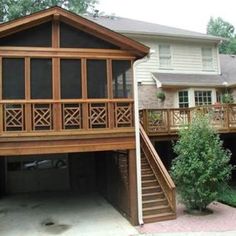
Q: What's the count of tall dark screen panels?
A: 5